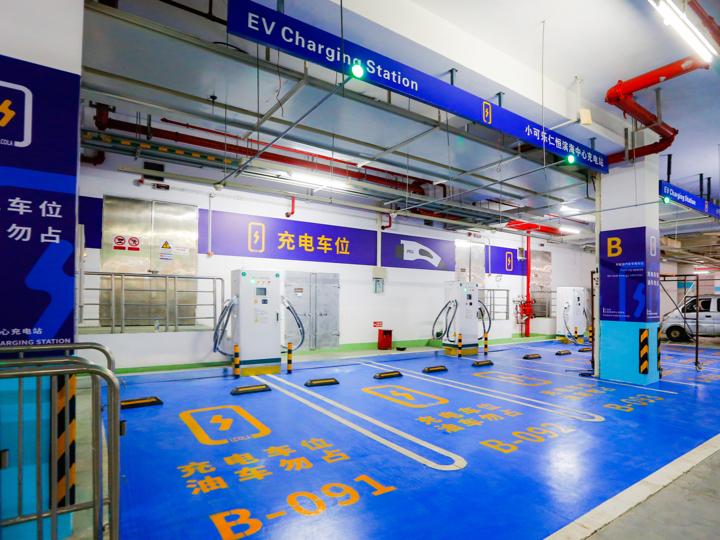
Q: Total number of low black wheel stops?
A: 9